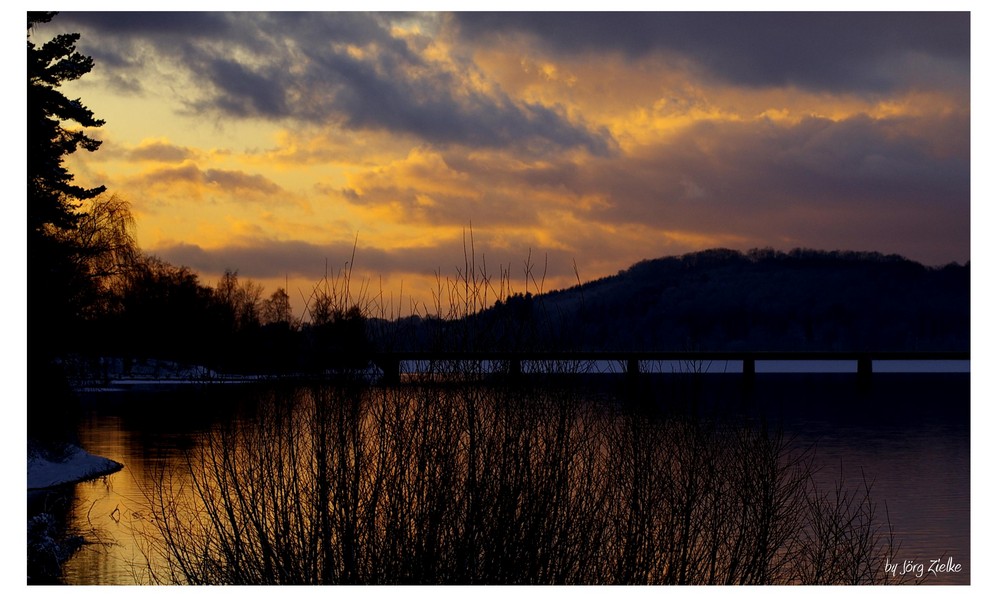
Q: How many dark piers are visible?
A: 5